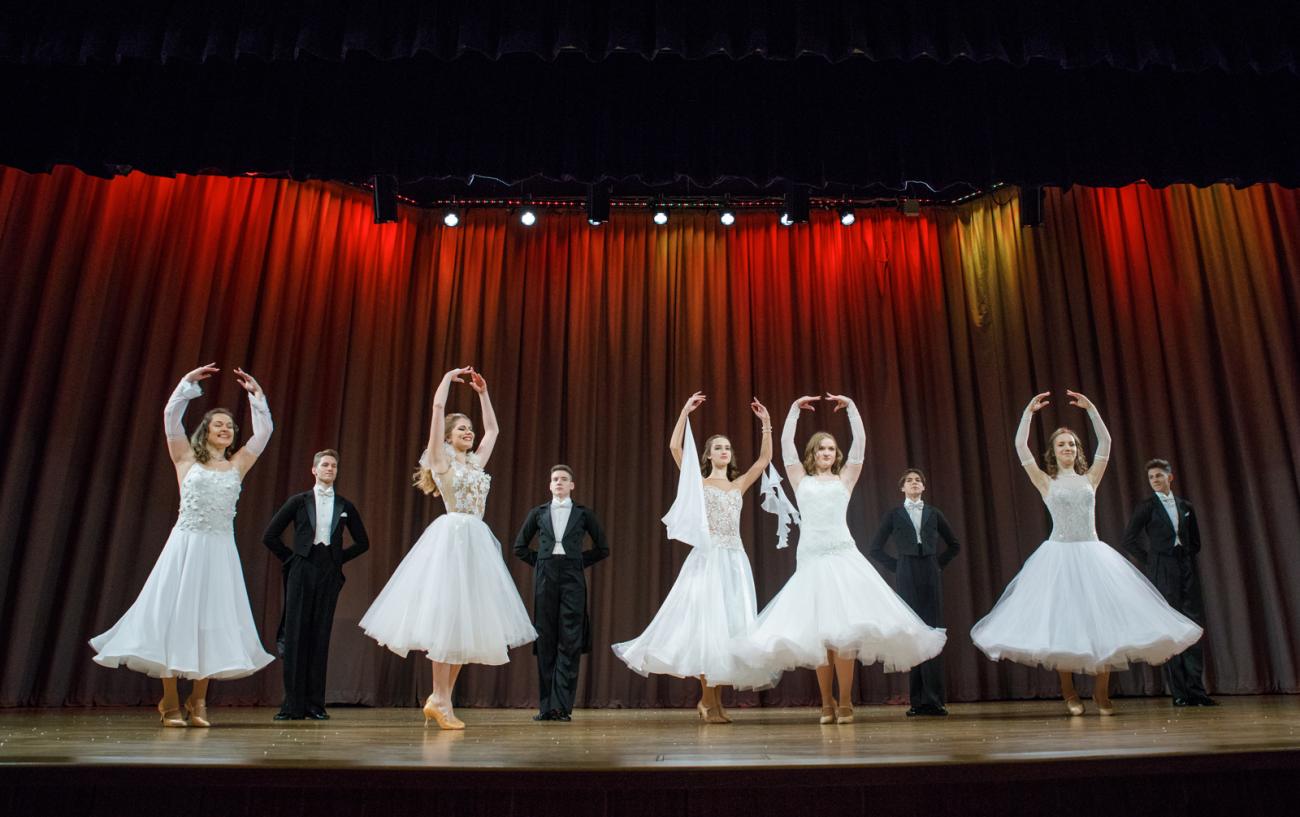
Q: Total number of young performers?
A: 9